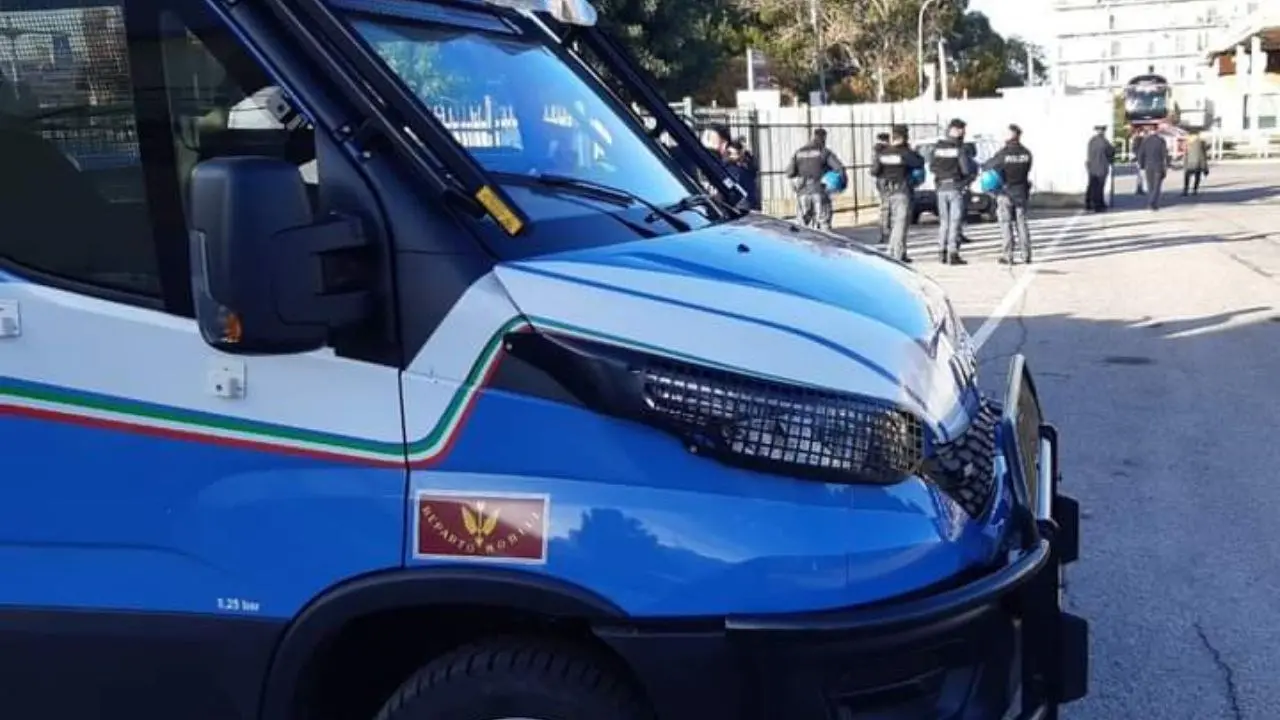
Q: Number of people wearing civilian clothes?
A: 4